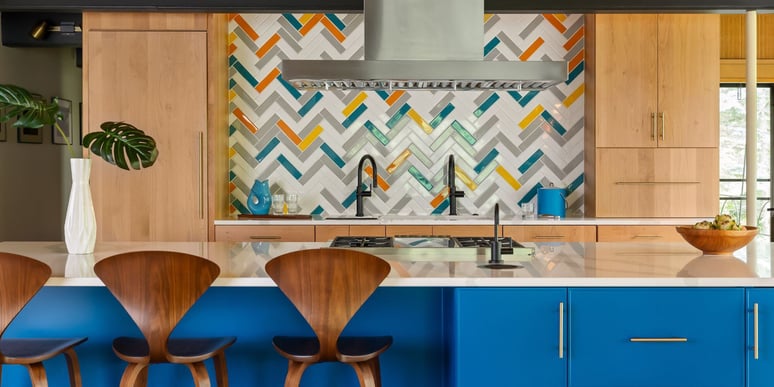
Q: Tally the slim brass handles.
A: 10